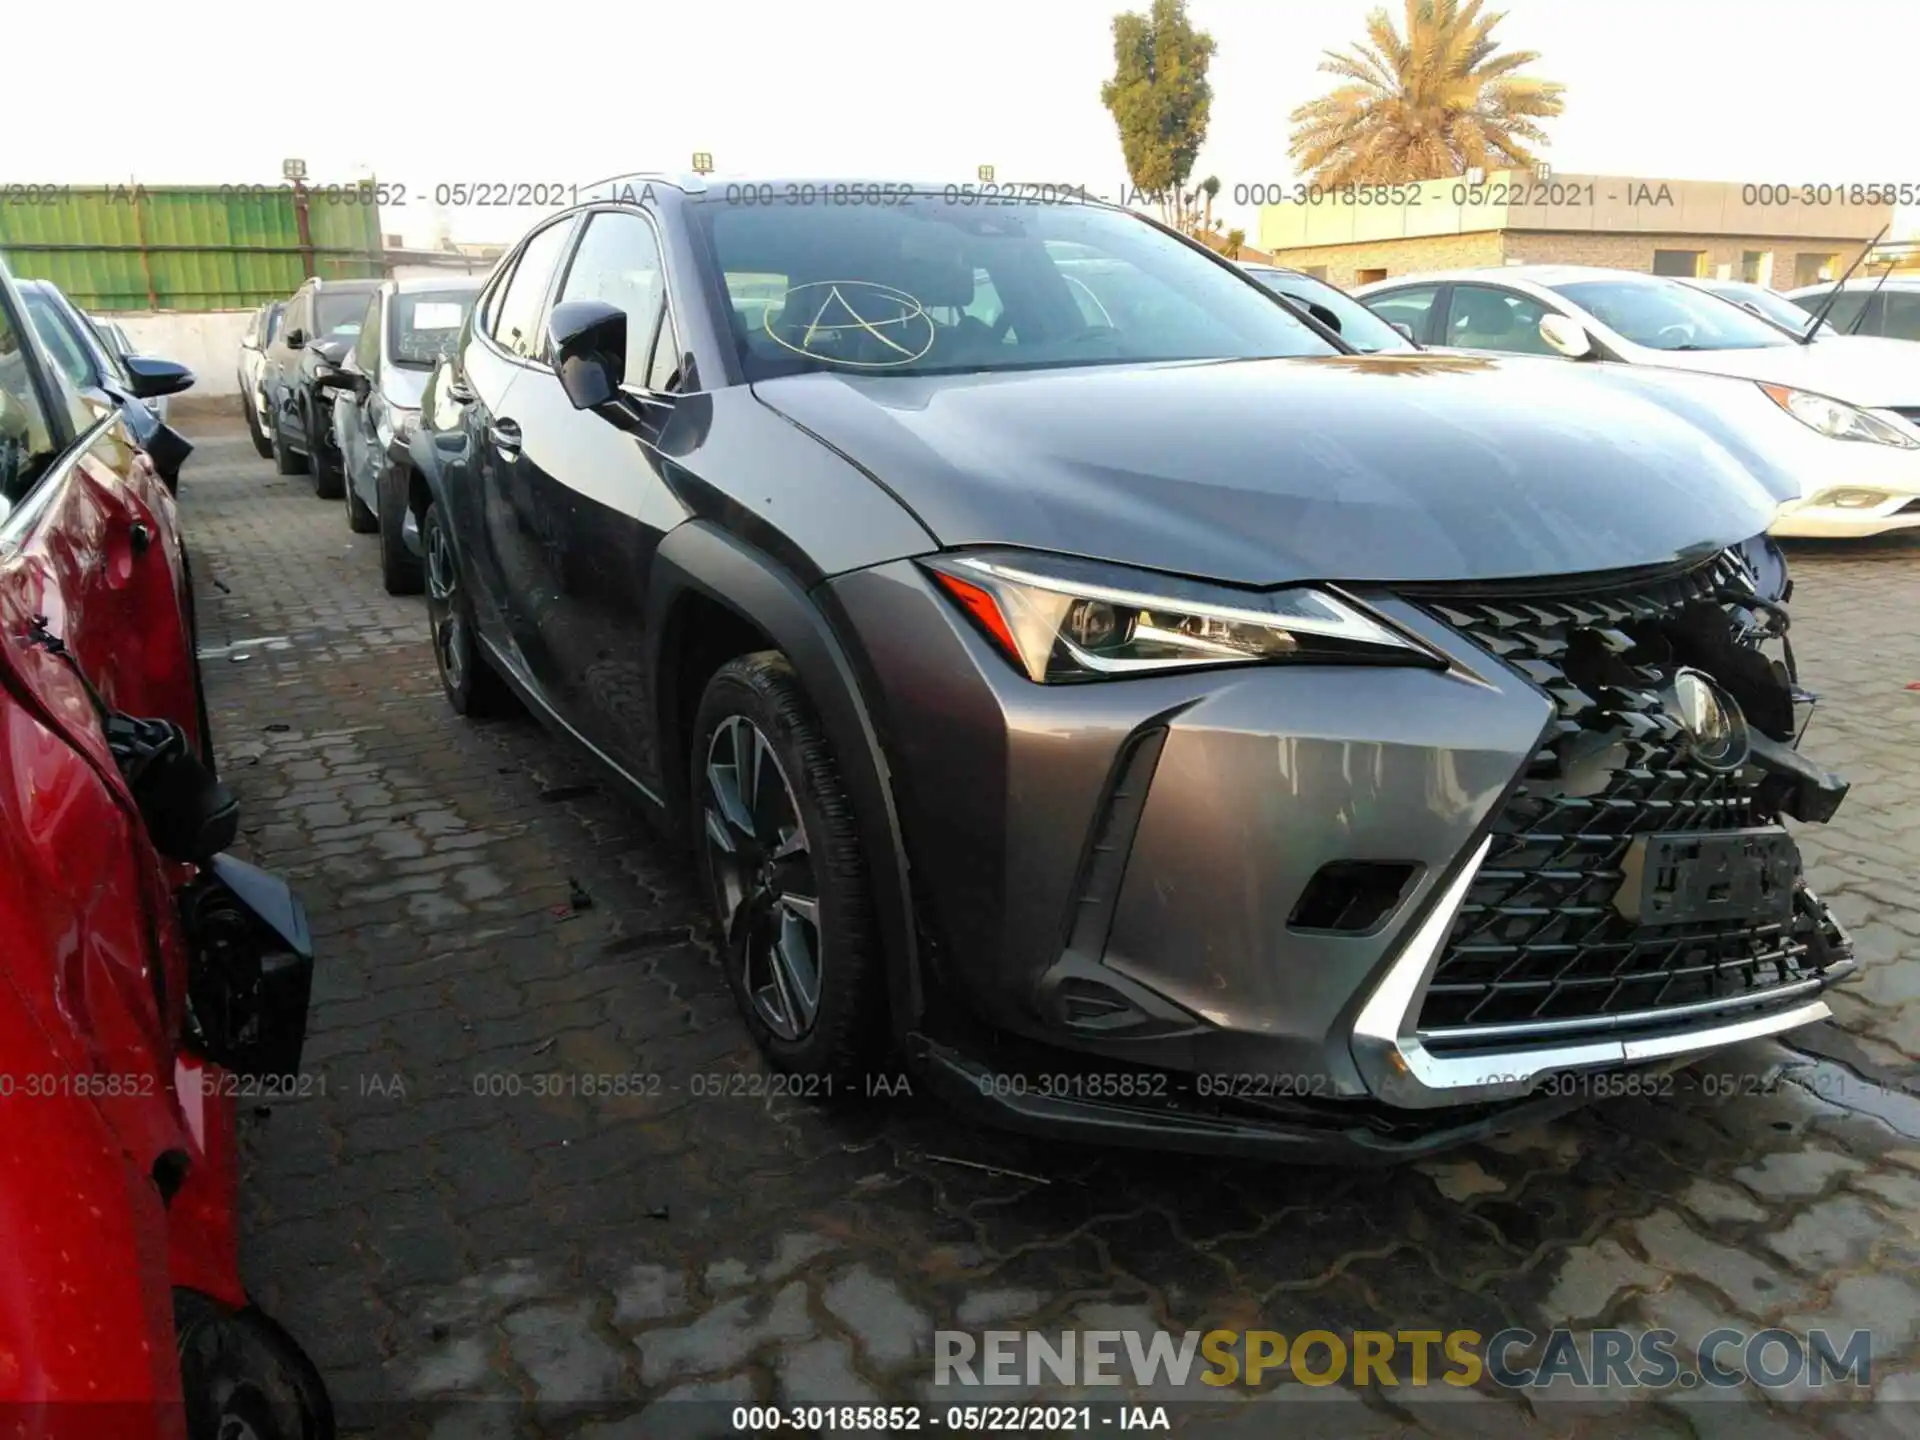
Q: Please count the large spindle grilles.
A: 1